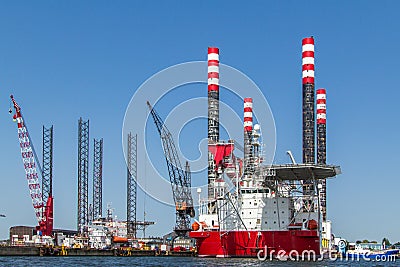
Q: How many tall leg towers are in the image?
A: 8